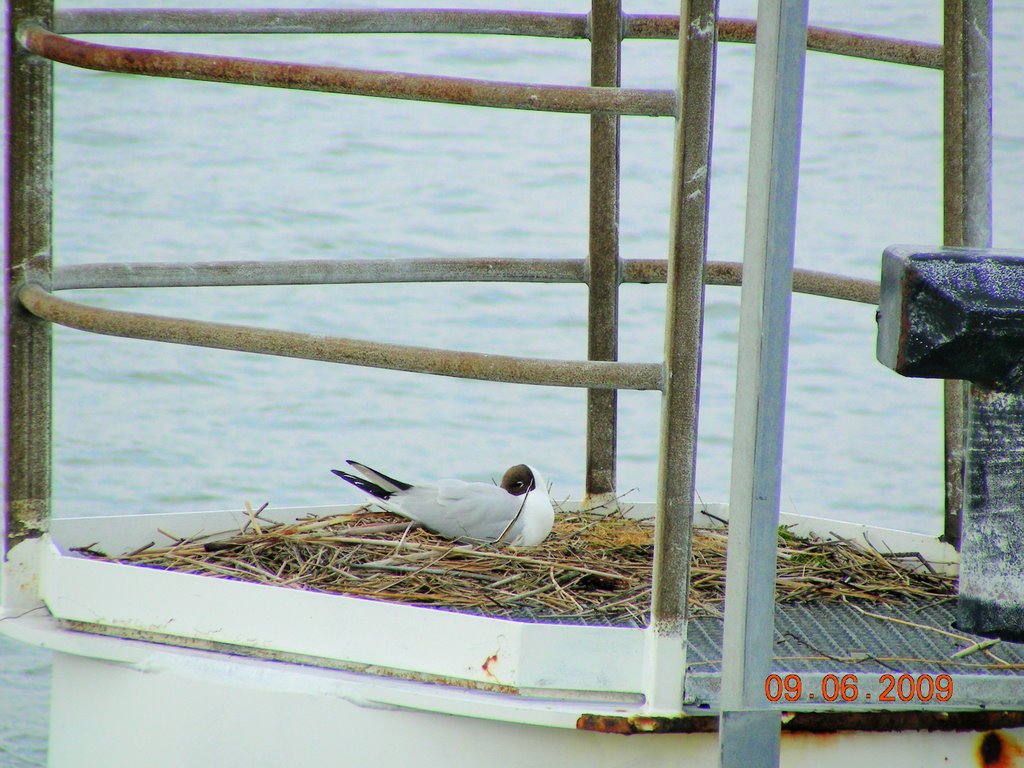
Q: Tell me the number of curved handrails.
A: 4